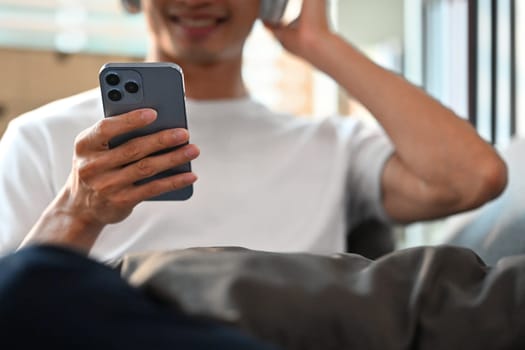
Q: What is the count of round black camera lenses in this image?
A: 3